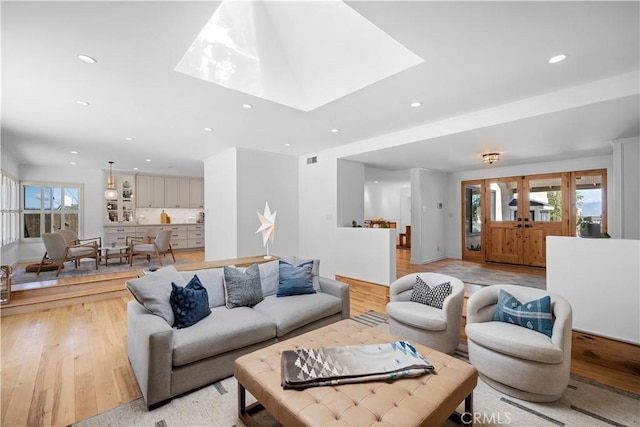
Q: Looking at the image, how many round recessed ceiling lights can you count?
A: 13